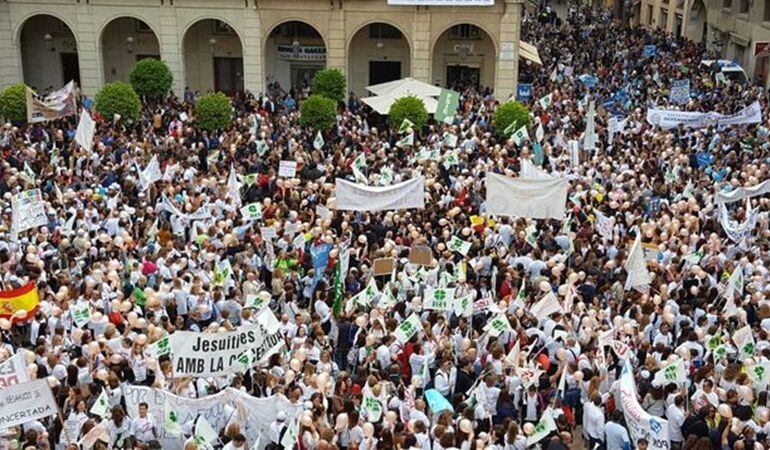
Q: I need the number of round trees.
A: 8